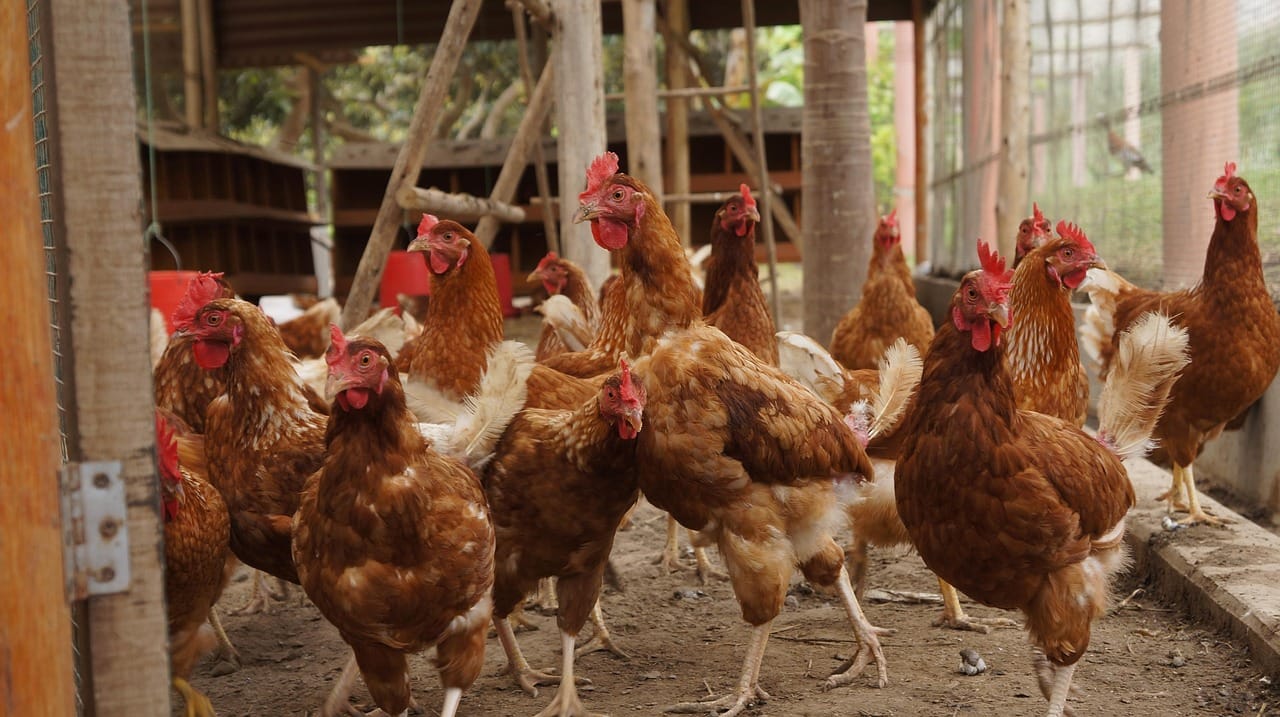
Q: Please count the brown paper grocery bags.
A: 0